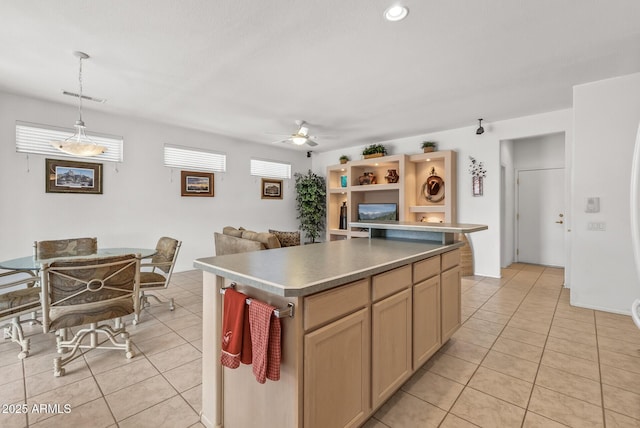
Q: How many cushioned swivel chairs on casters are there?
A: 4